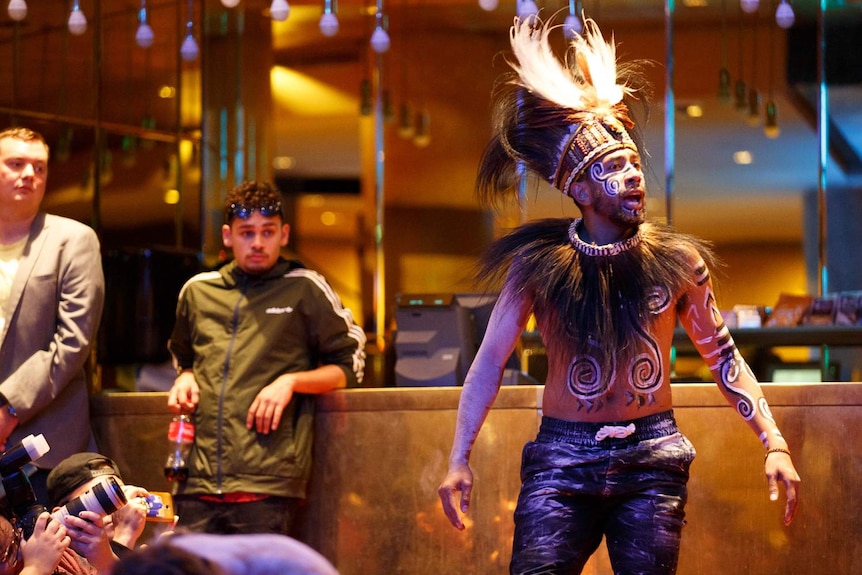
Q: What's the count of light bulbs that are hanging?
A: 13